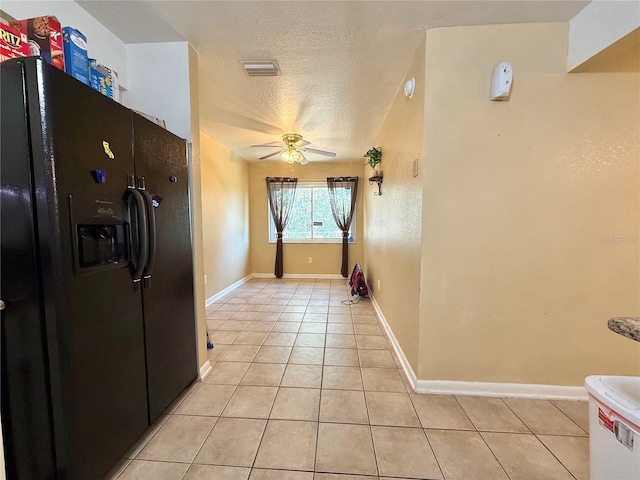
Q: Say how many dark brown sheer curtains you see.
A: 2